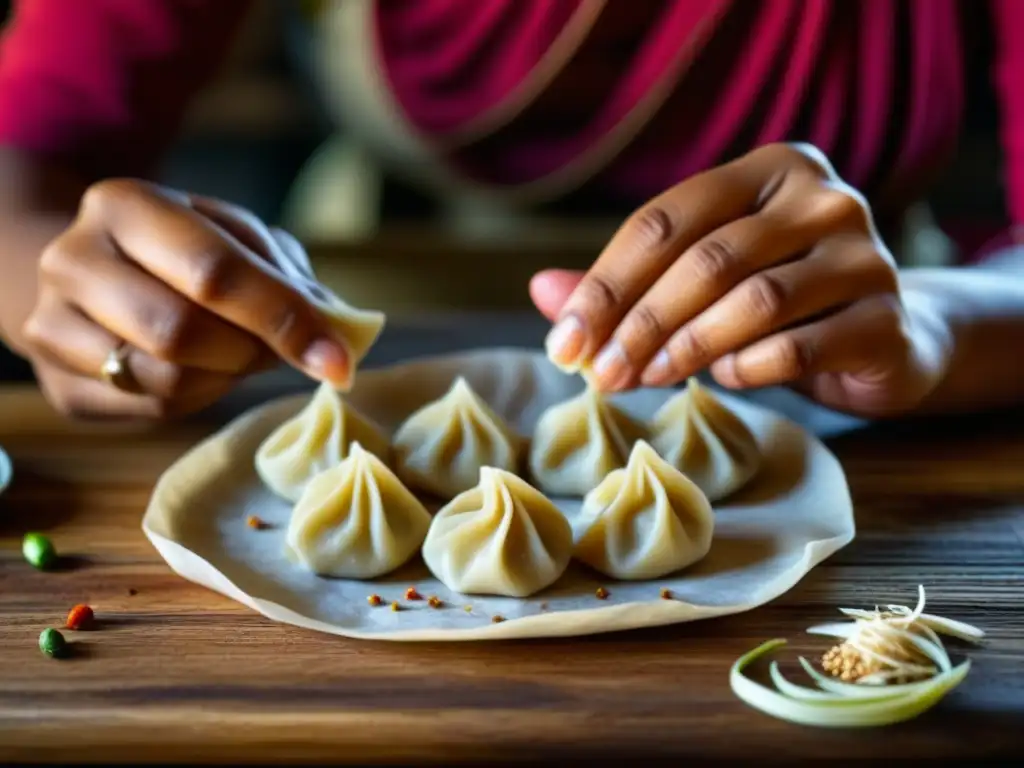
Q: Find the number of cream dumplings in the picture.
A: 7